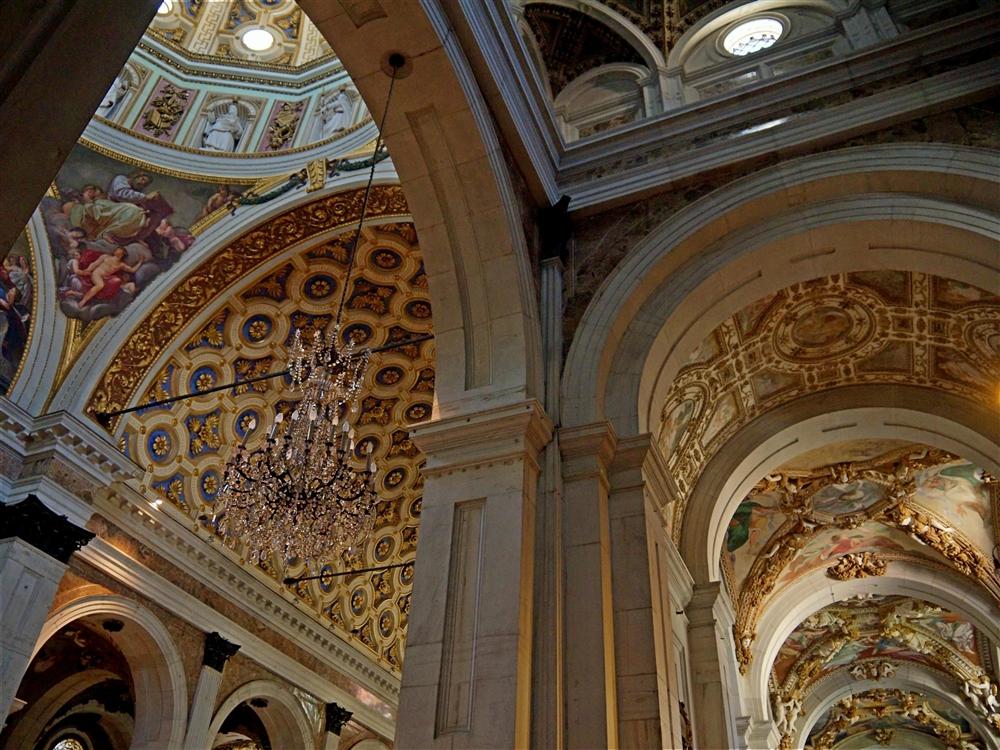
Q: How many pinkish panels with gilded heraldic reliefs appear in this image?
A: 2